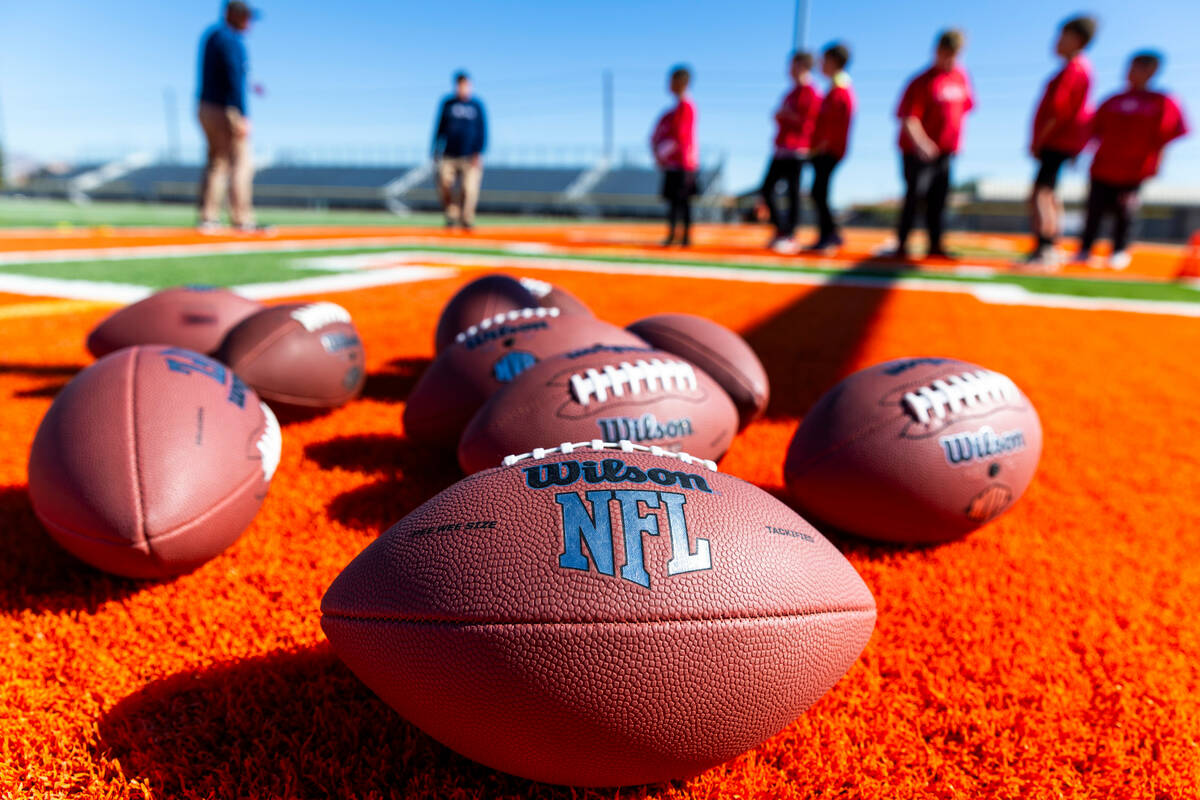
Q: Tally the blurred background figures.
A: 8